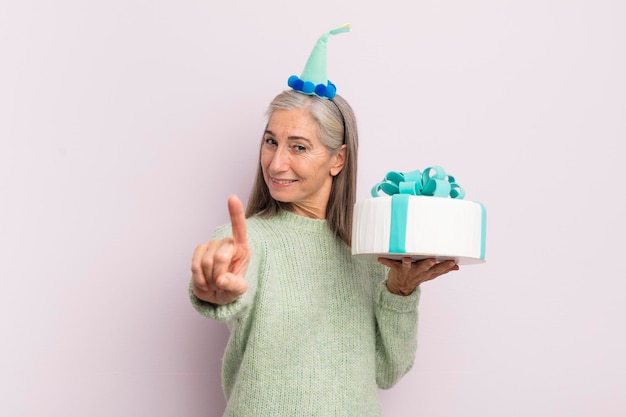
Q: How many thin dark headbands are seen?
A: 1